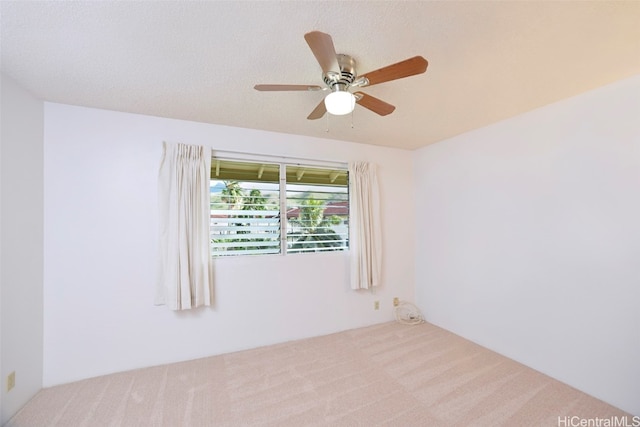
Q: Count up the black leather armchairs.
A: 0